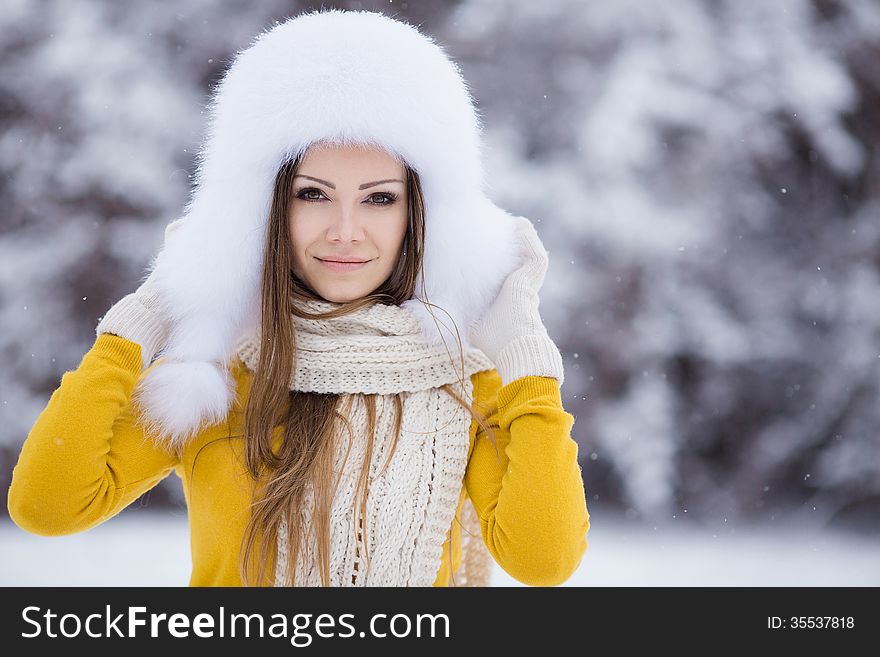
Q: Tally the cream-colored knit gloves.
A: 2